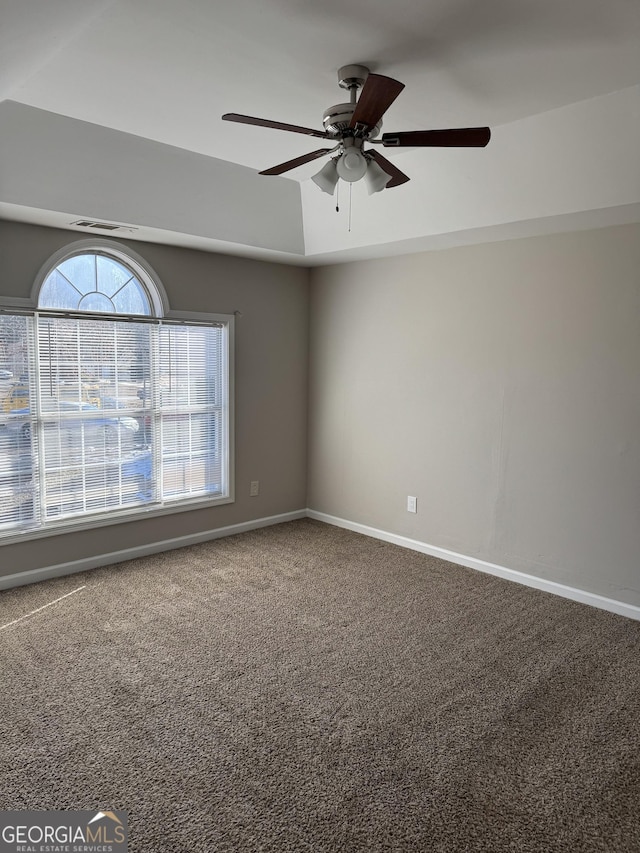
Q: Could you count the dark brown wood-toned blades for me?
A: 5